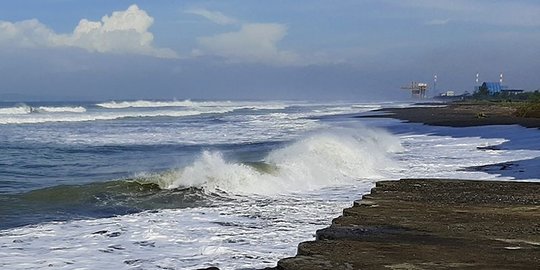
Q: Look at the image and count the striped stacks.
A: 3